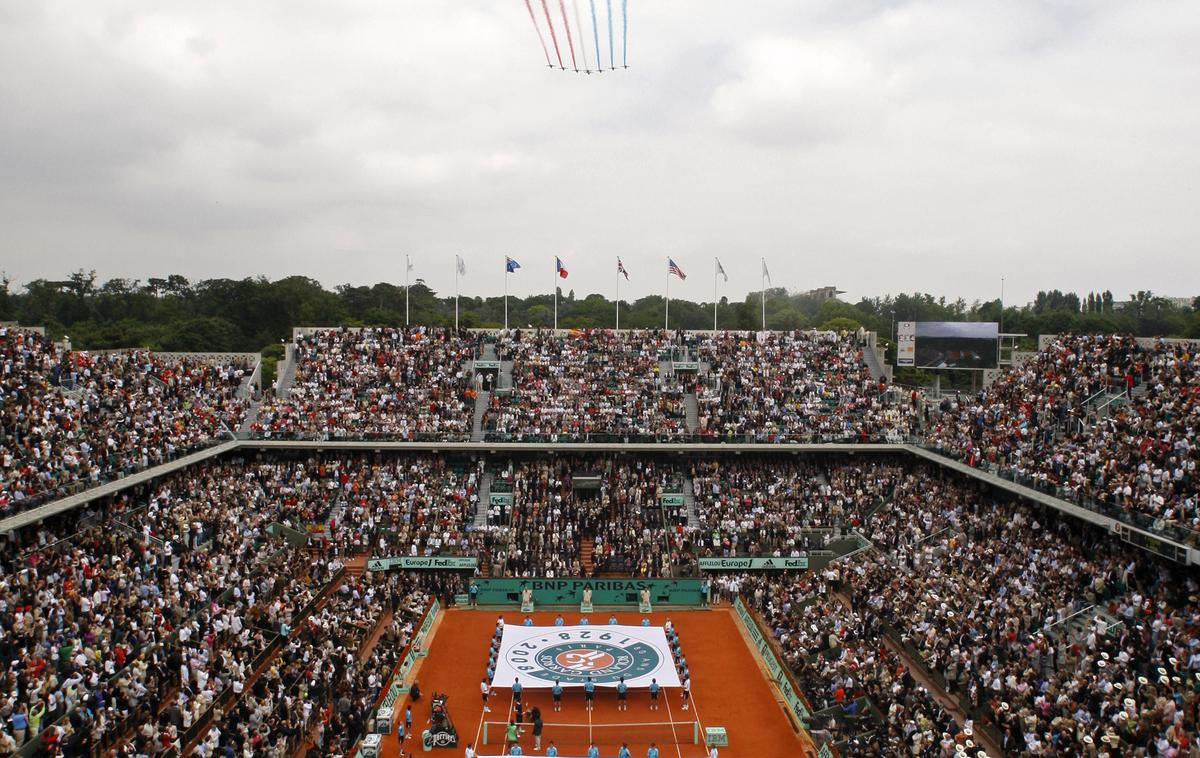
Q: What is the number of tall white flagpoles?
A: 8